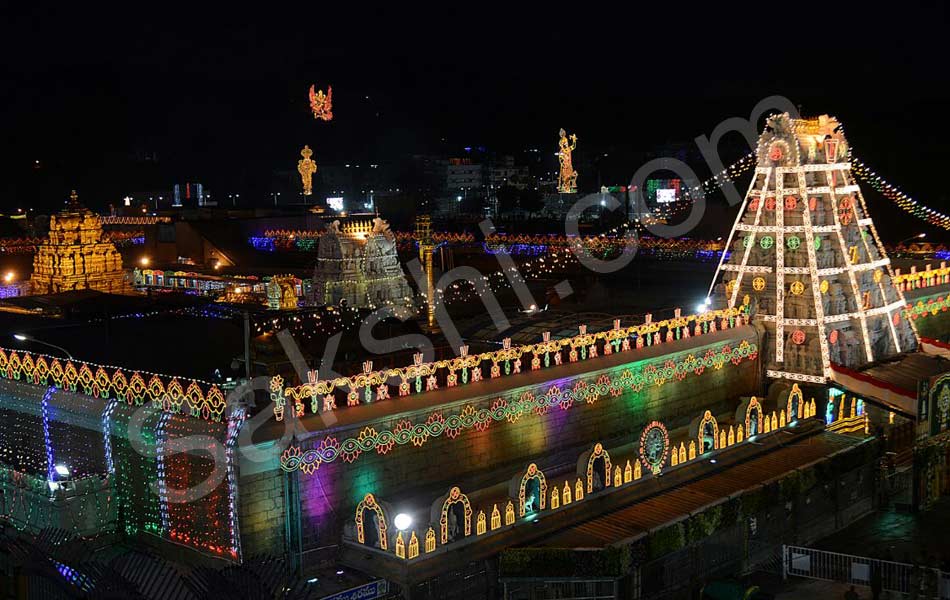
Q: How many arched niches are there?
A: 7